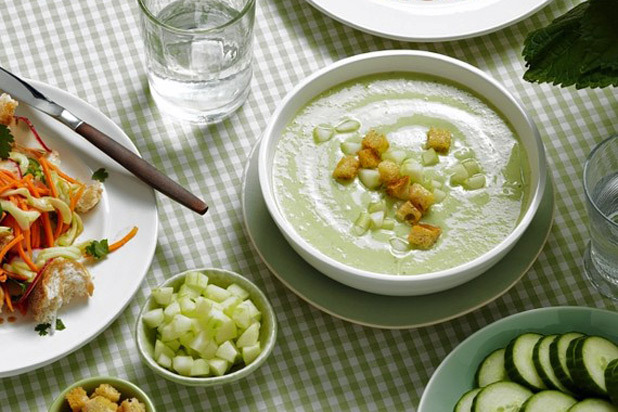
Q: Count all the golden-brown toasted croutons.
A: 13